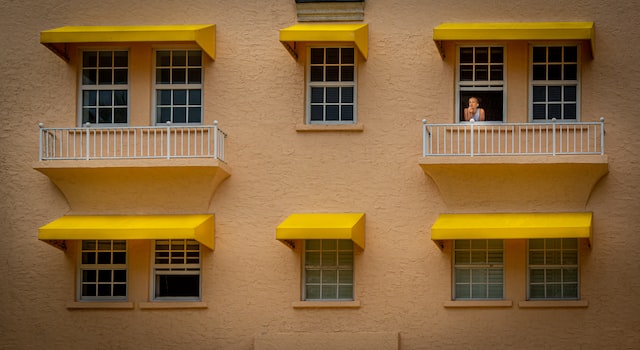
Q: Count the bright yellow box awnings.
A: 6